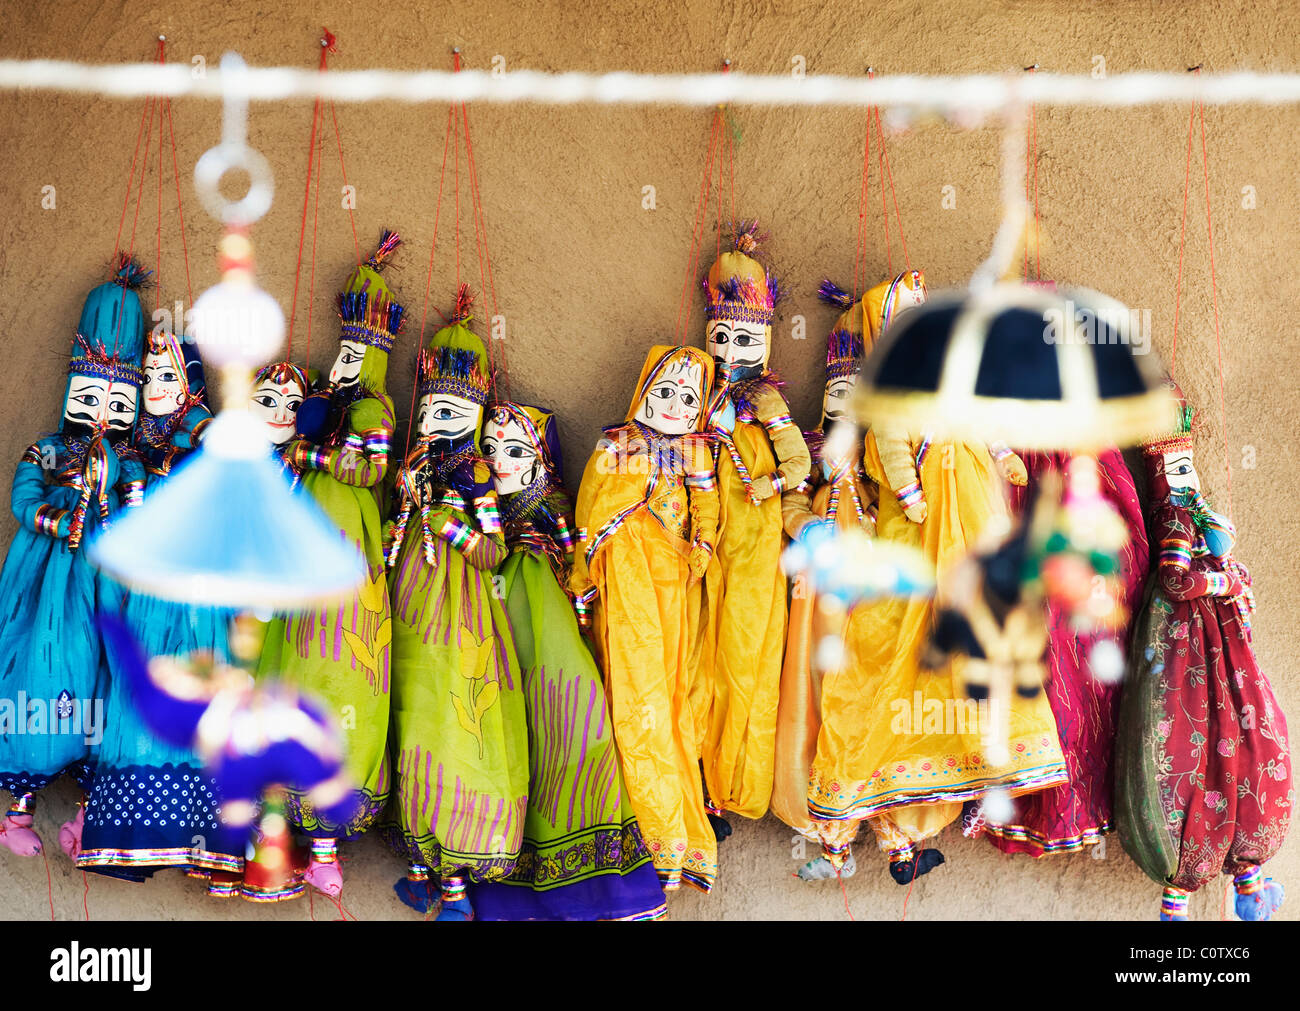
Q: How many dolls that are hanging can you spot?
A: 12